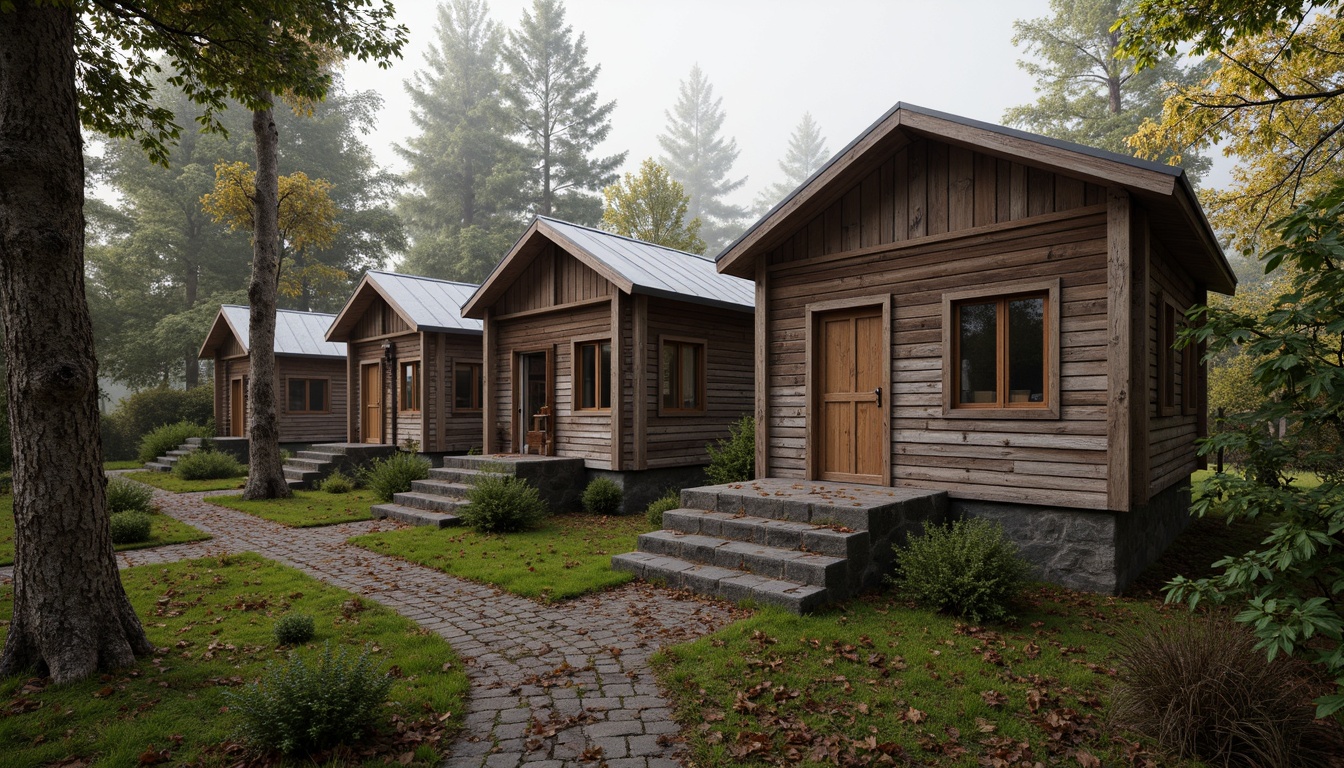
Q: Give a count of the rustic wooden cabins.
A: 4